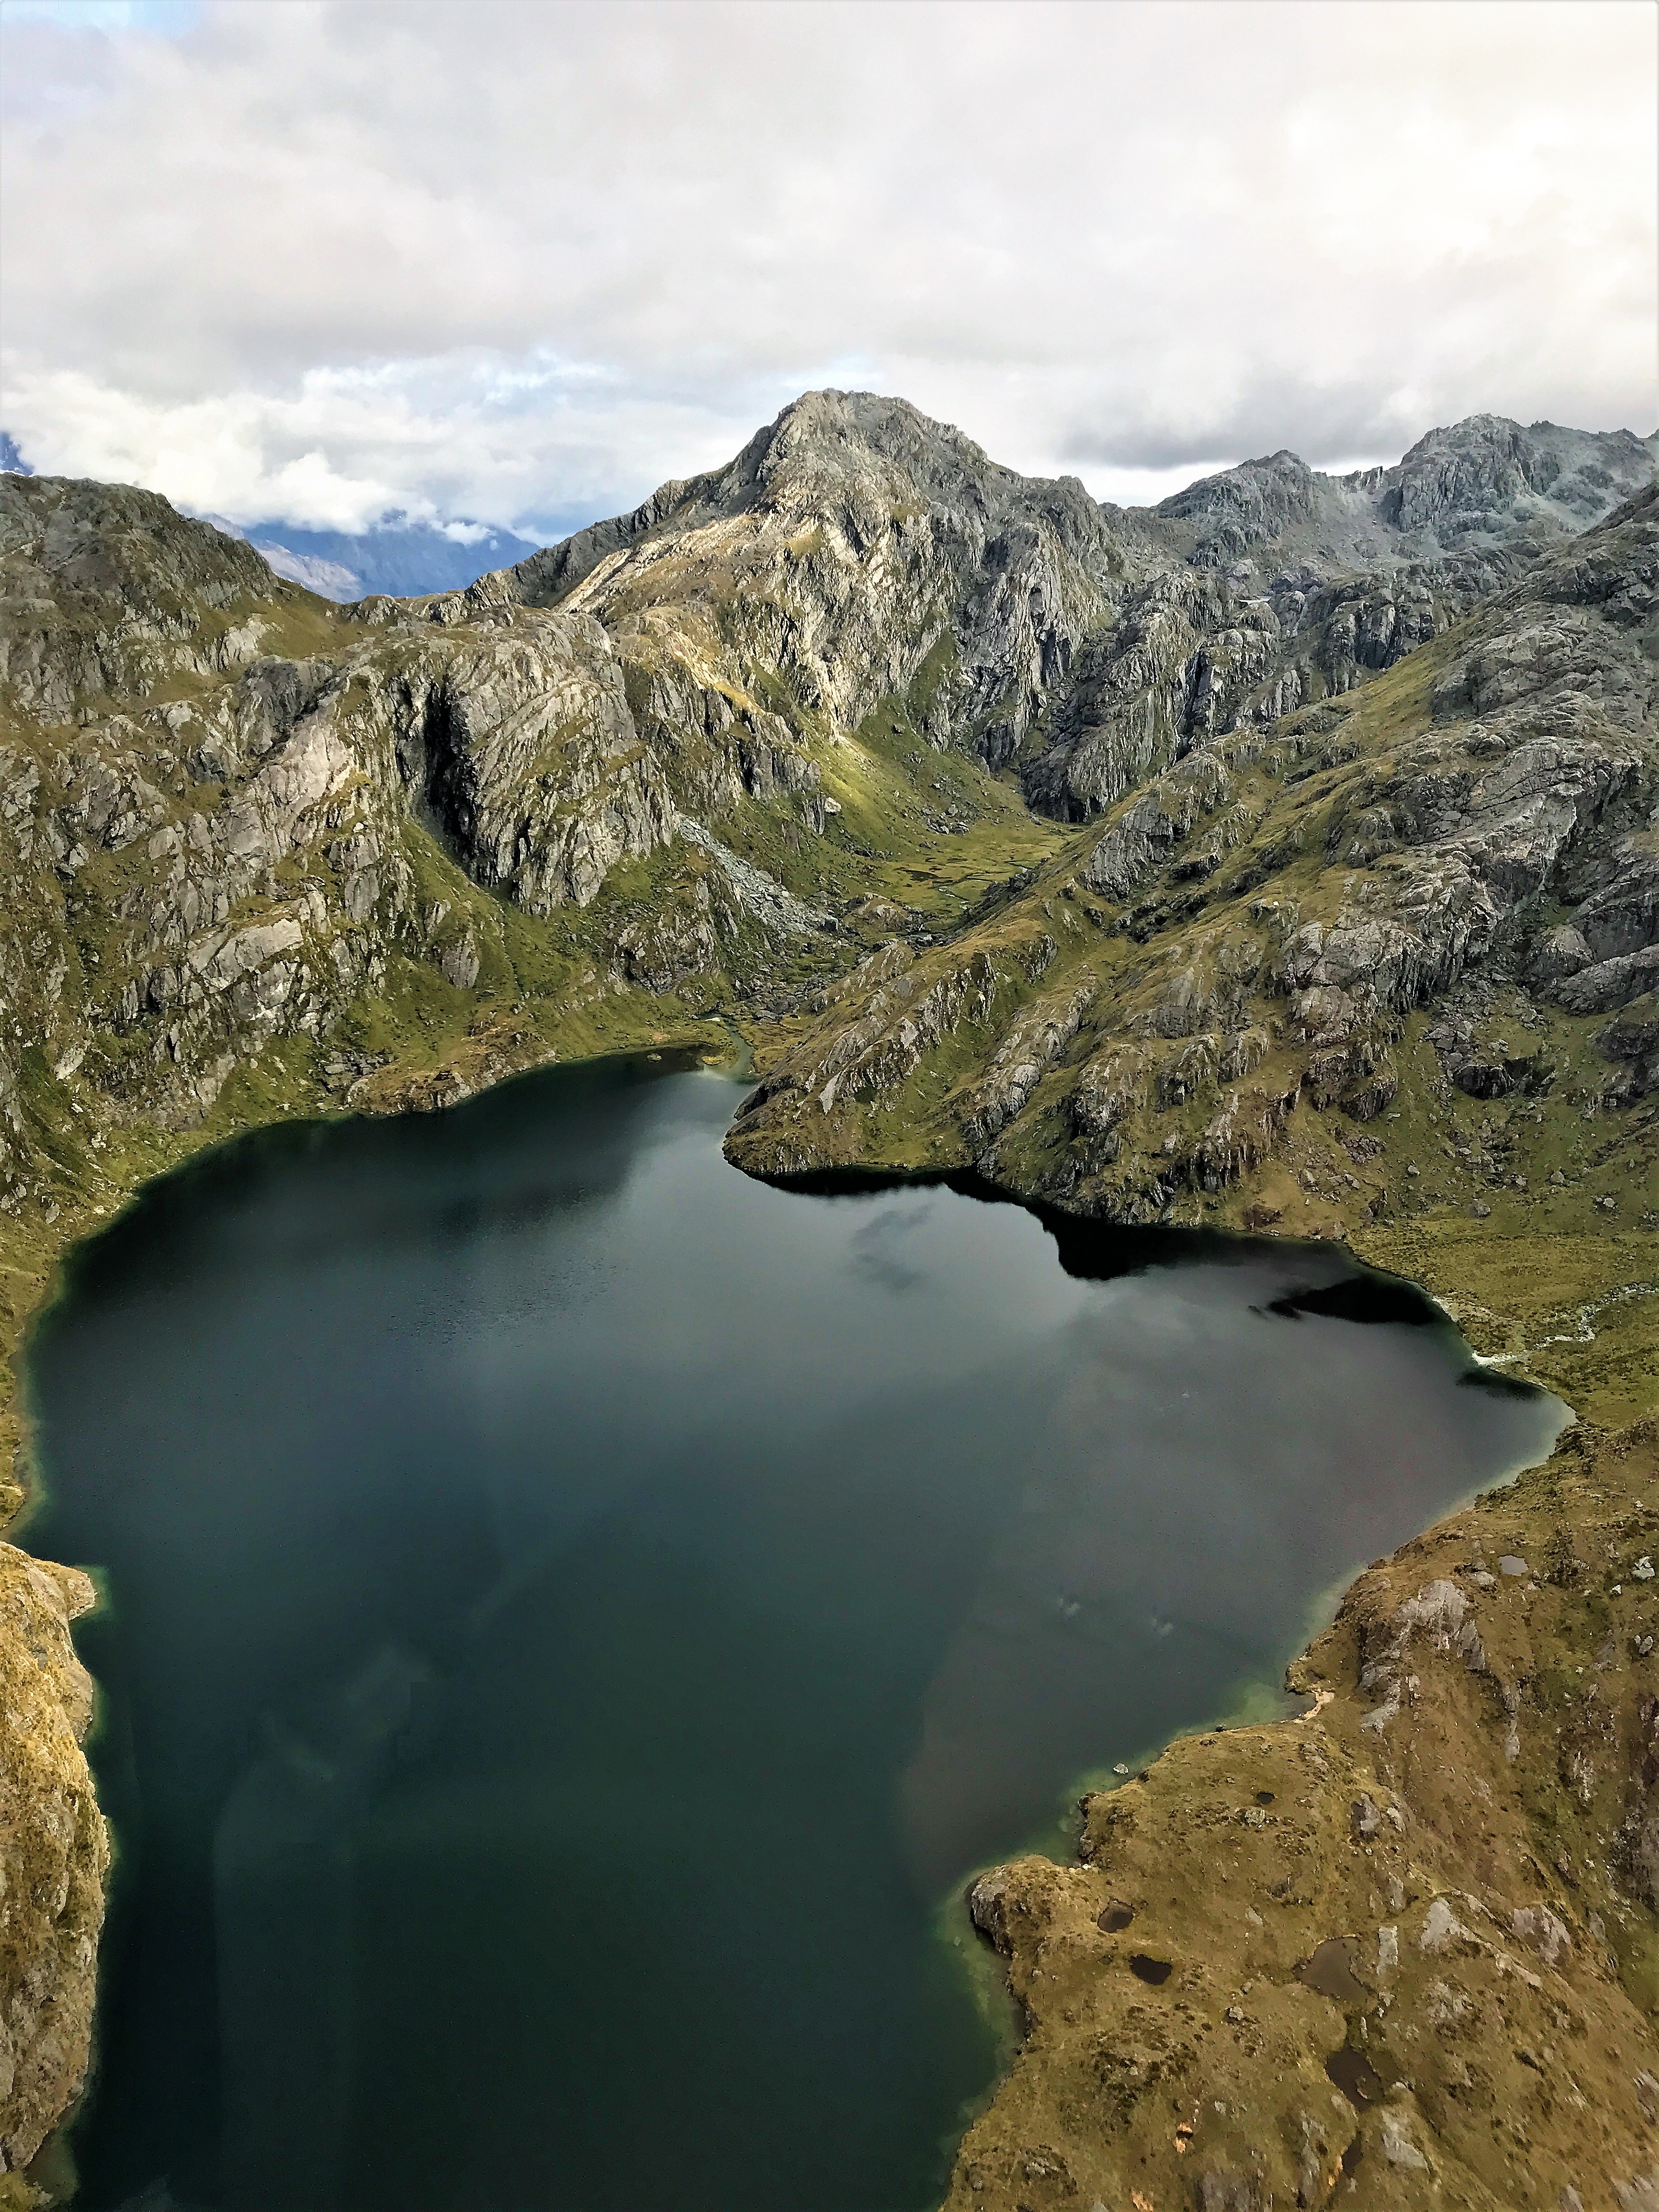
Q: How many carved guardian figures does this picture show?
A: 0